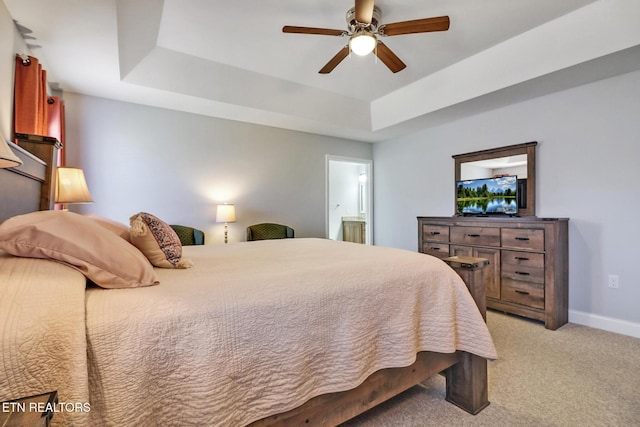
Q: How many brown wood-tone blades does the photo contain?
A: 5